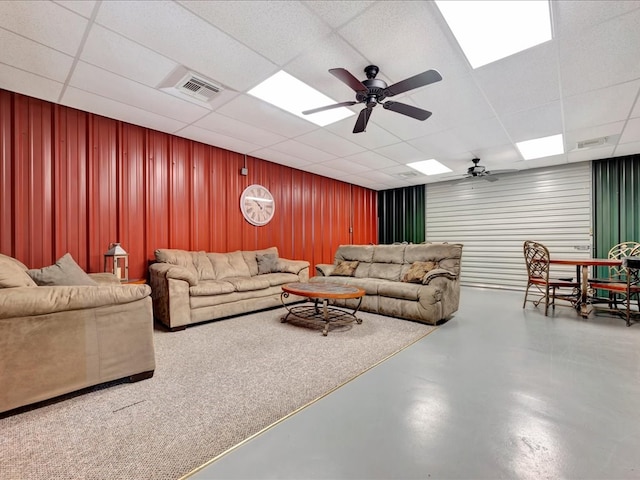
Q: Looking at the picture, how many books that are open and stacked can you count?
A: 0